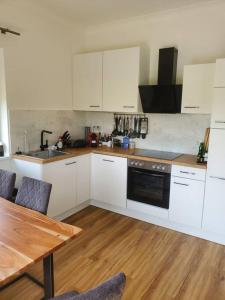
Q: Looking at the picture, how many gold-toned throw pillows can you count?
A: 0